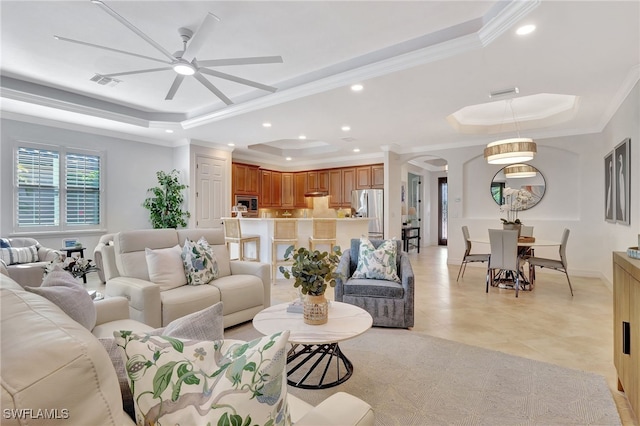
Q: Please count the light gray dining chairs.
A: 4